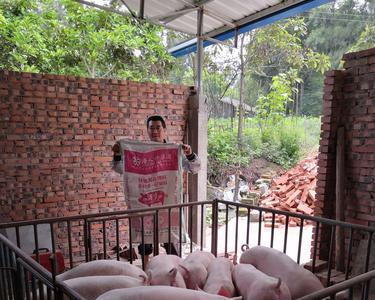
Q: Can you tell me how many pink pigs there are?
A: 8